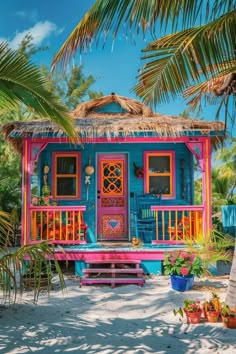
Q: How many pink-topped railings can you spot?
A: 2